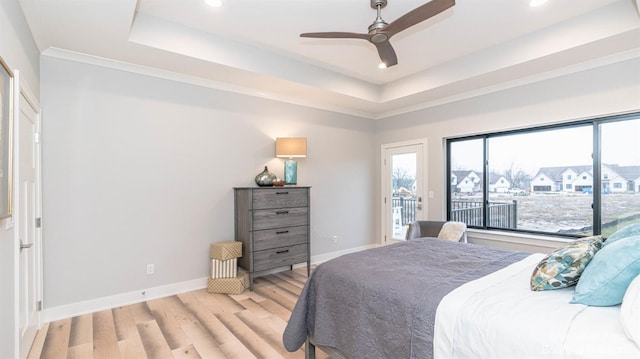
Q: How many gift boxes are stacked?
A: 3